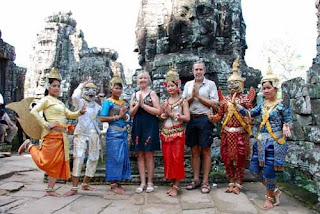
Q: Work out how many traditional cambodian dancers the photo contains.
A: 6